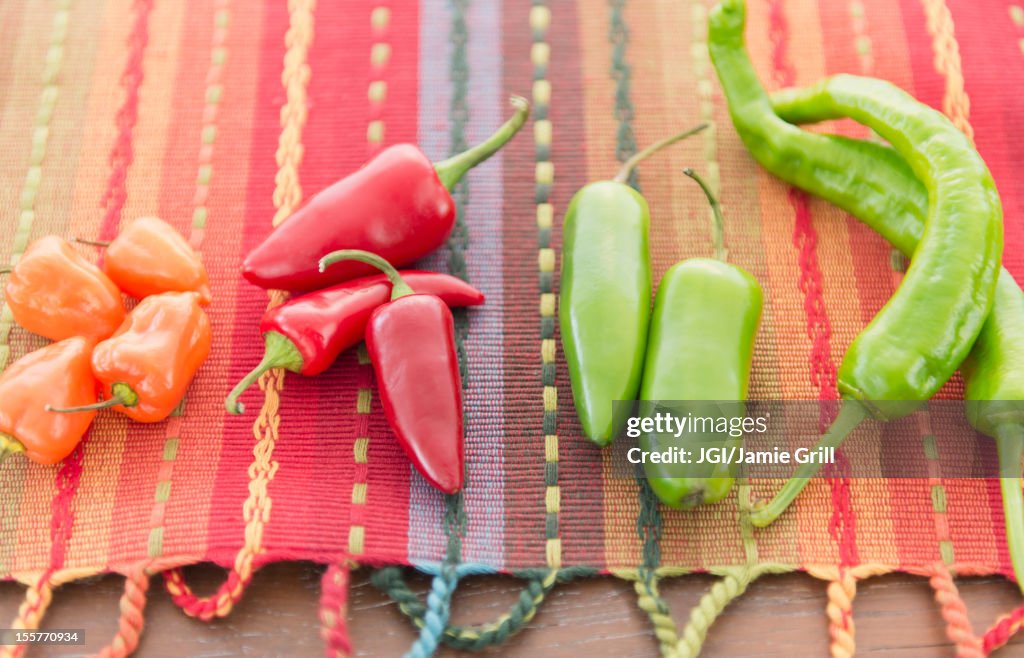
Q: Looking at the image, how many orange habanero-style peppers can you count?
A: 4